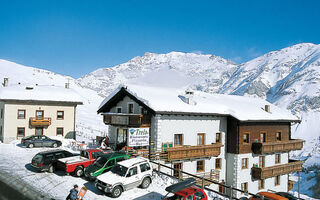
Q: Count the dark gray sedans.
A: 1